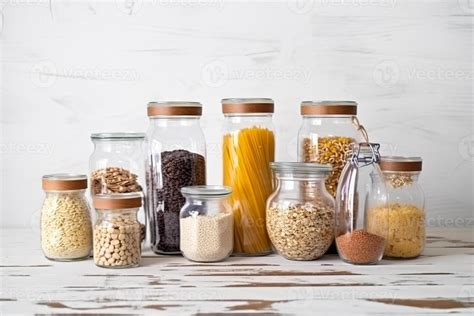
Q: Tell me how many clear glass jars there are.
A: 10